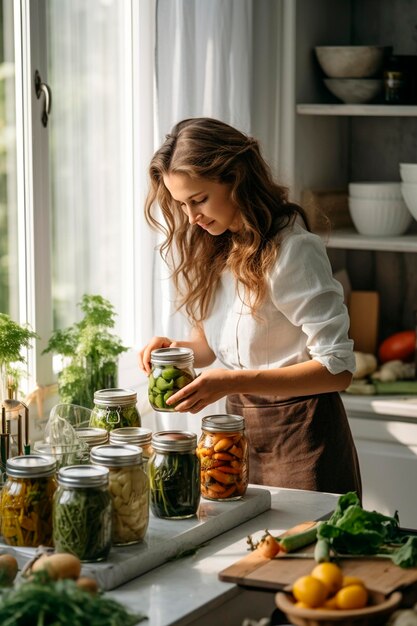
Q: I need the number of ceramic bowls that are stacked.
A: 6